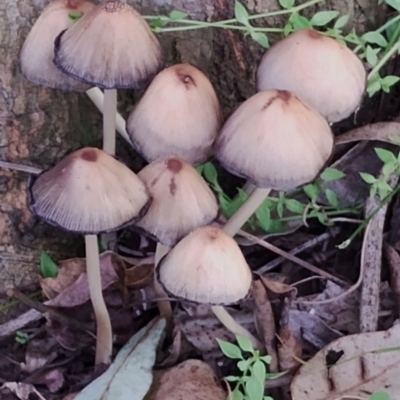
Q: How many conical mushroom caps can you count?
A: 8